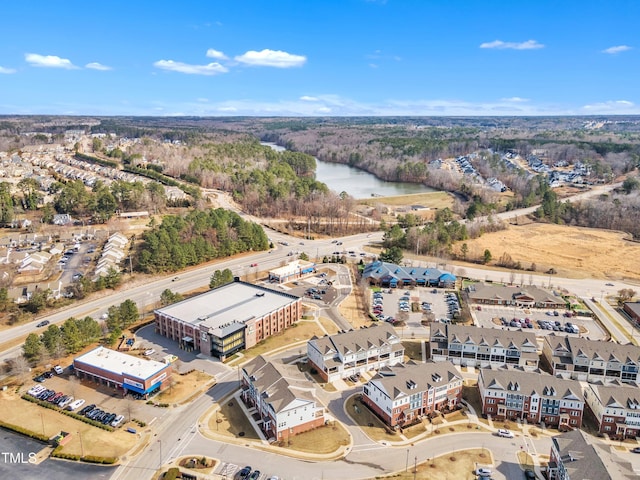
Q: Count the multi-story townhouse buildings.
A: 8